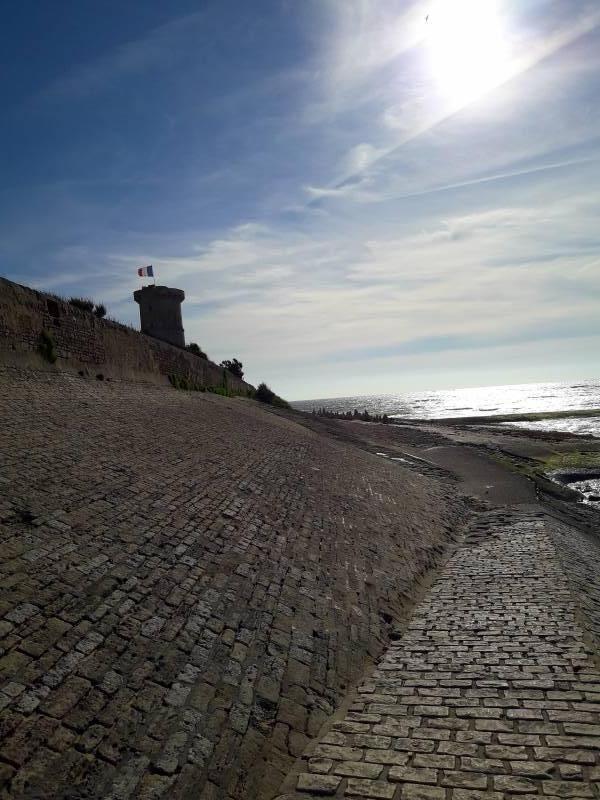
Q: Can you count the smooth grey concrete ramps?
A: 1